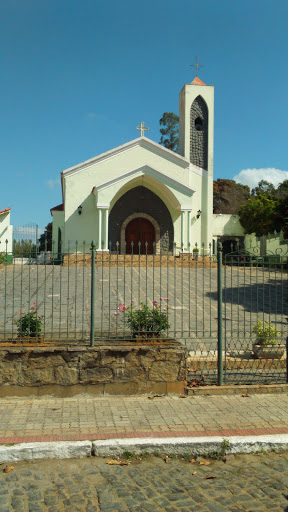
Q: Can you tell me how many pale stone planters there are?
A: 1